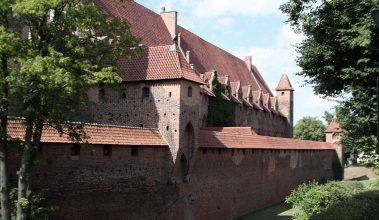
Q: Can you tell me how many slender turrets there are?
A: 2